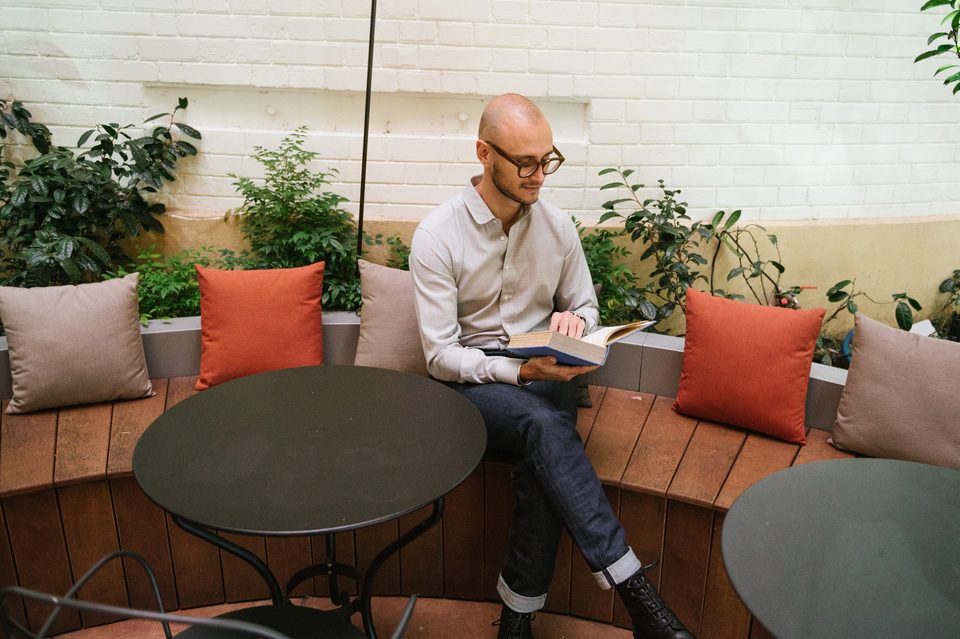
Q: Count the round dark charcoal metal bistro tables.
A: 2